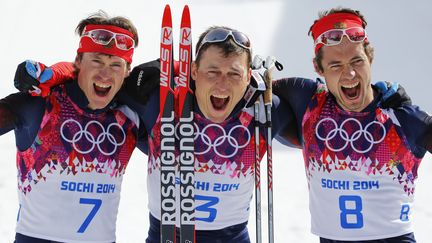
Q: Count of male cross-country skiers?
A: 3